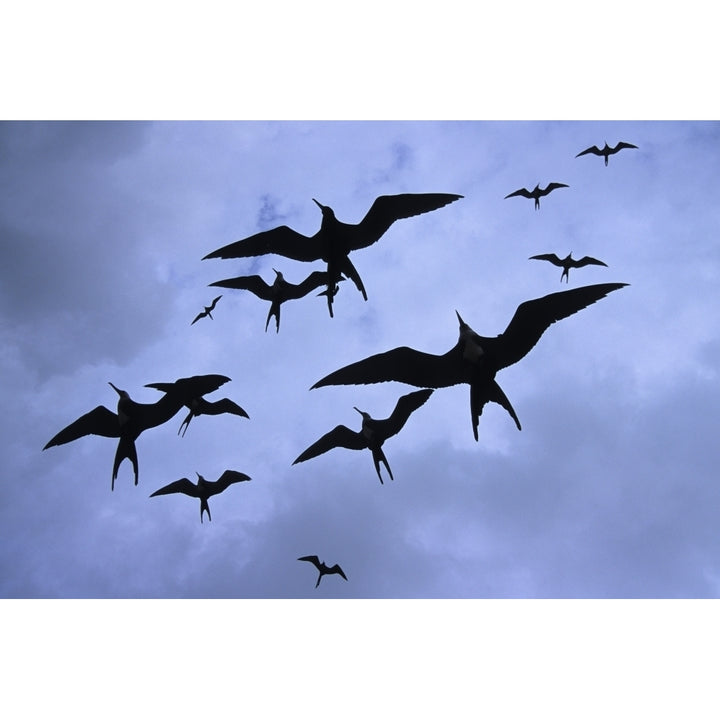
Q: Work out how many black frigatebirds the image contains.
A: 12